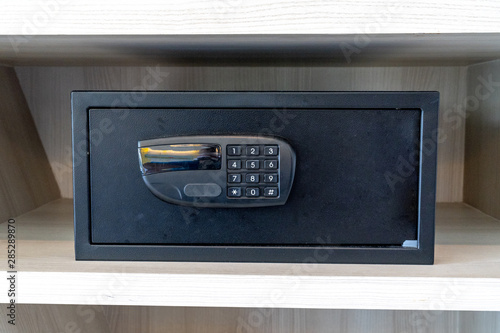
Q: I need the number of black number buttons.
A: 10